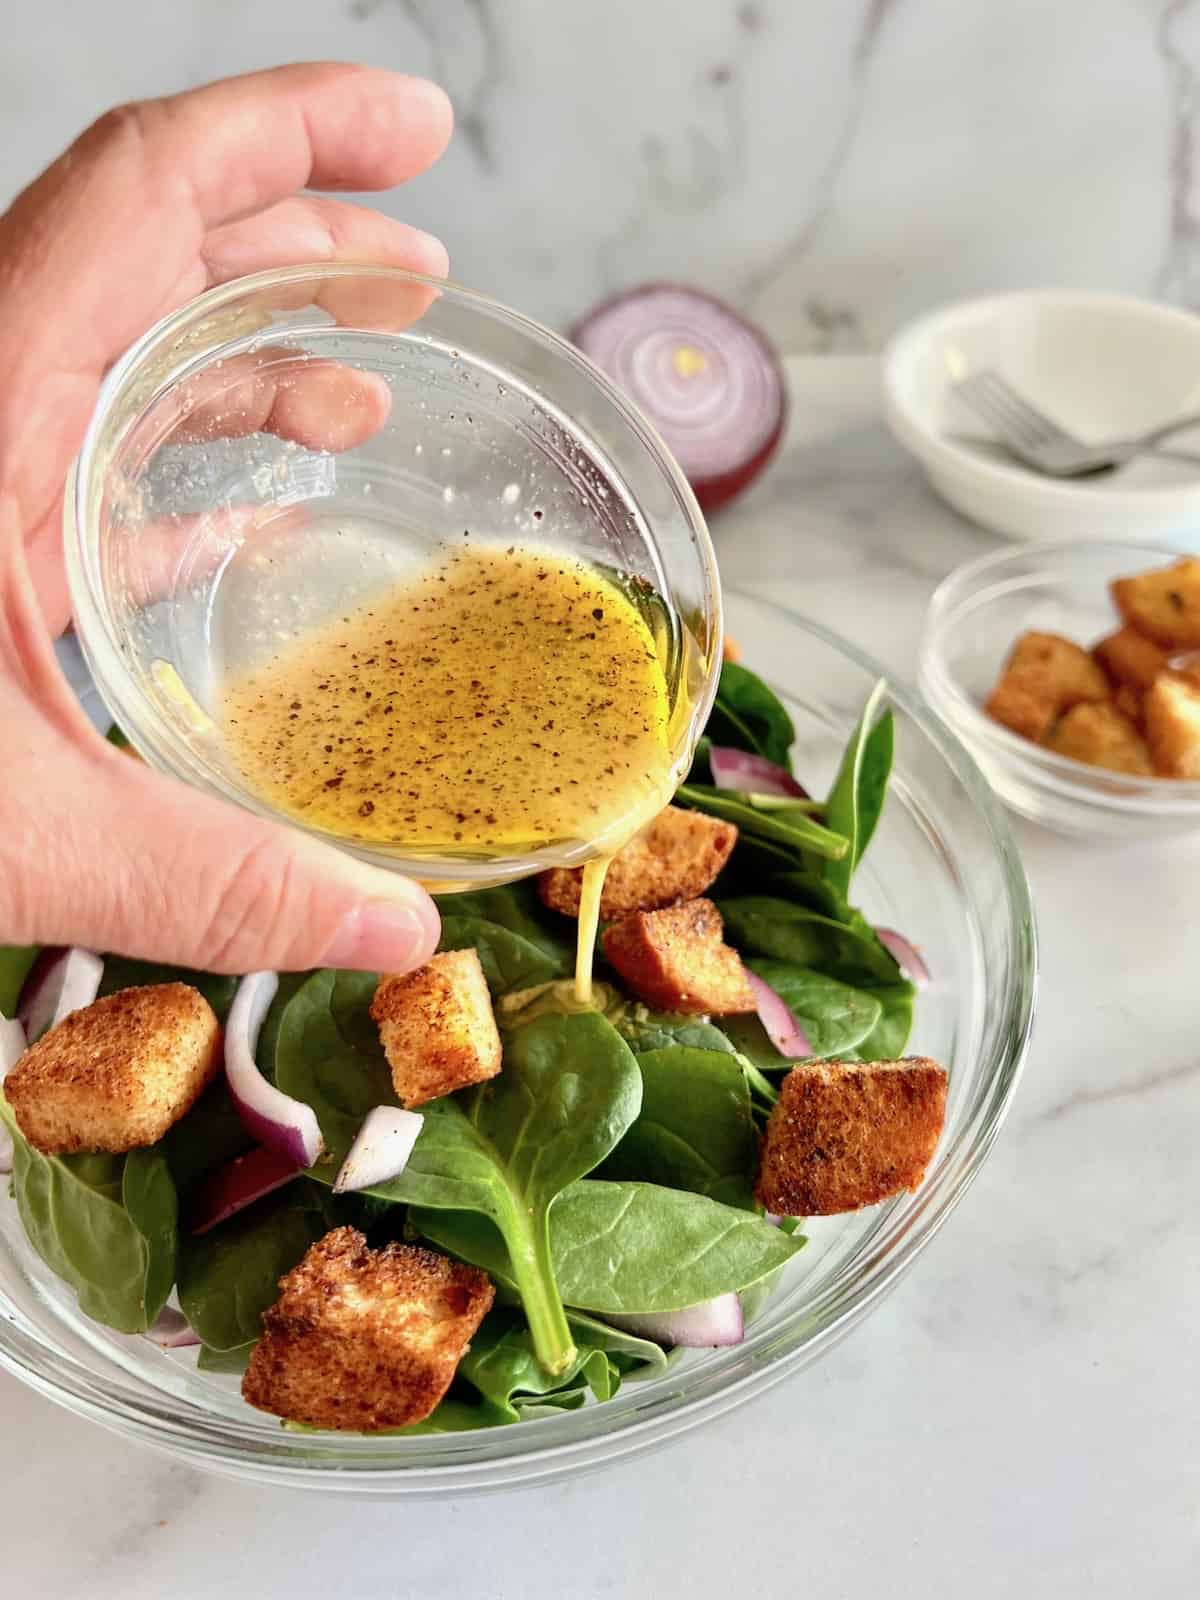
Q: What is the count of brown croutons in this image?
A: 11